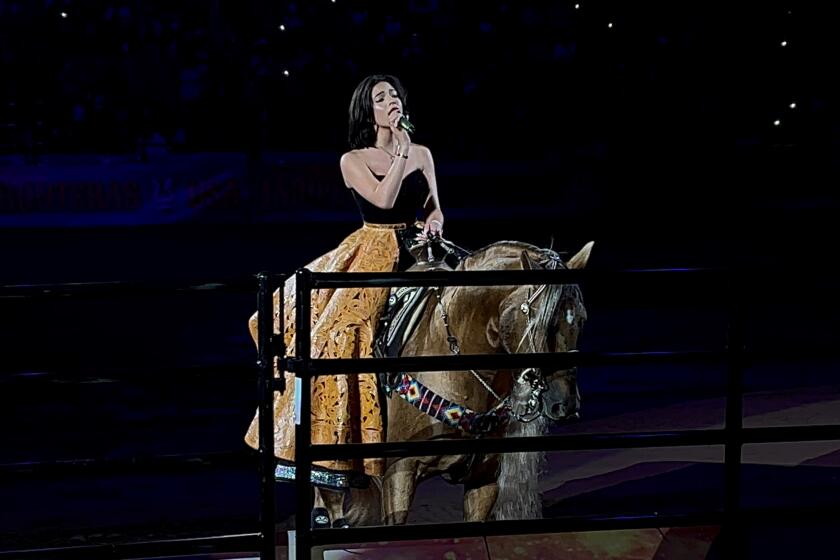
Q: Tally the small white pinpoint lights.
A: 9